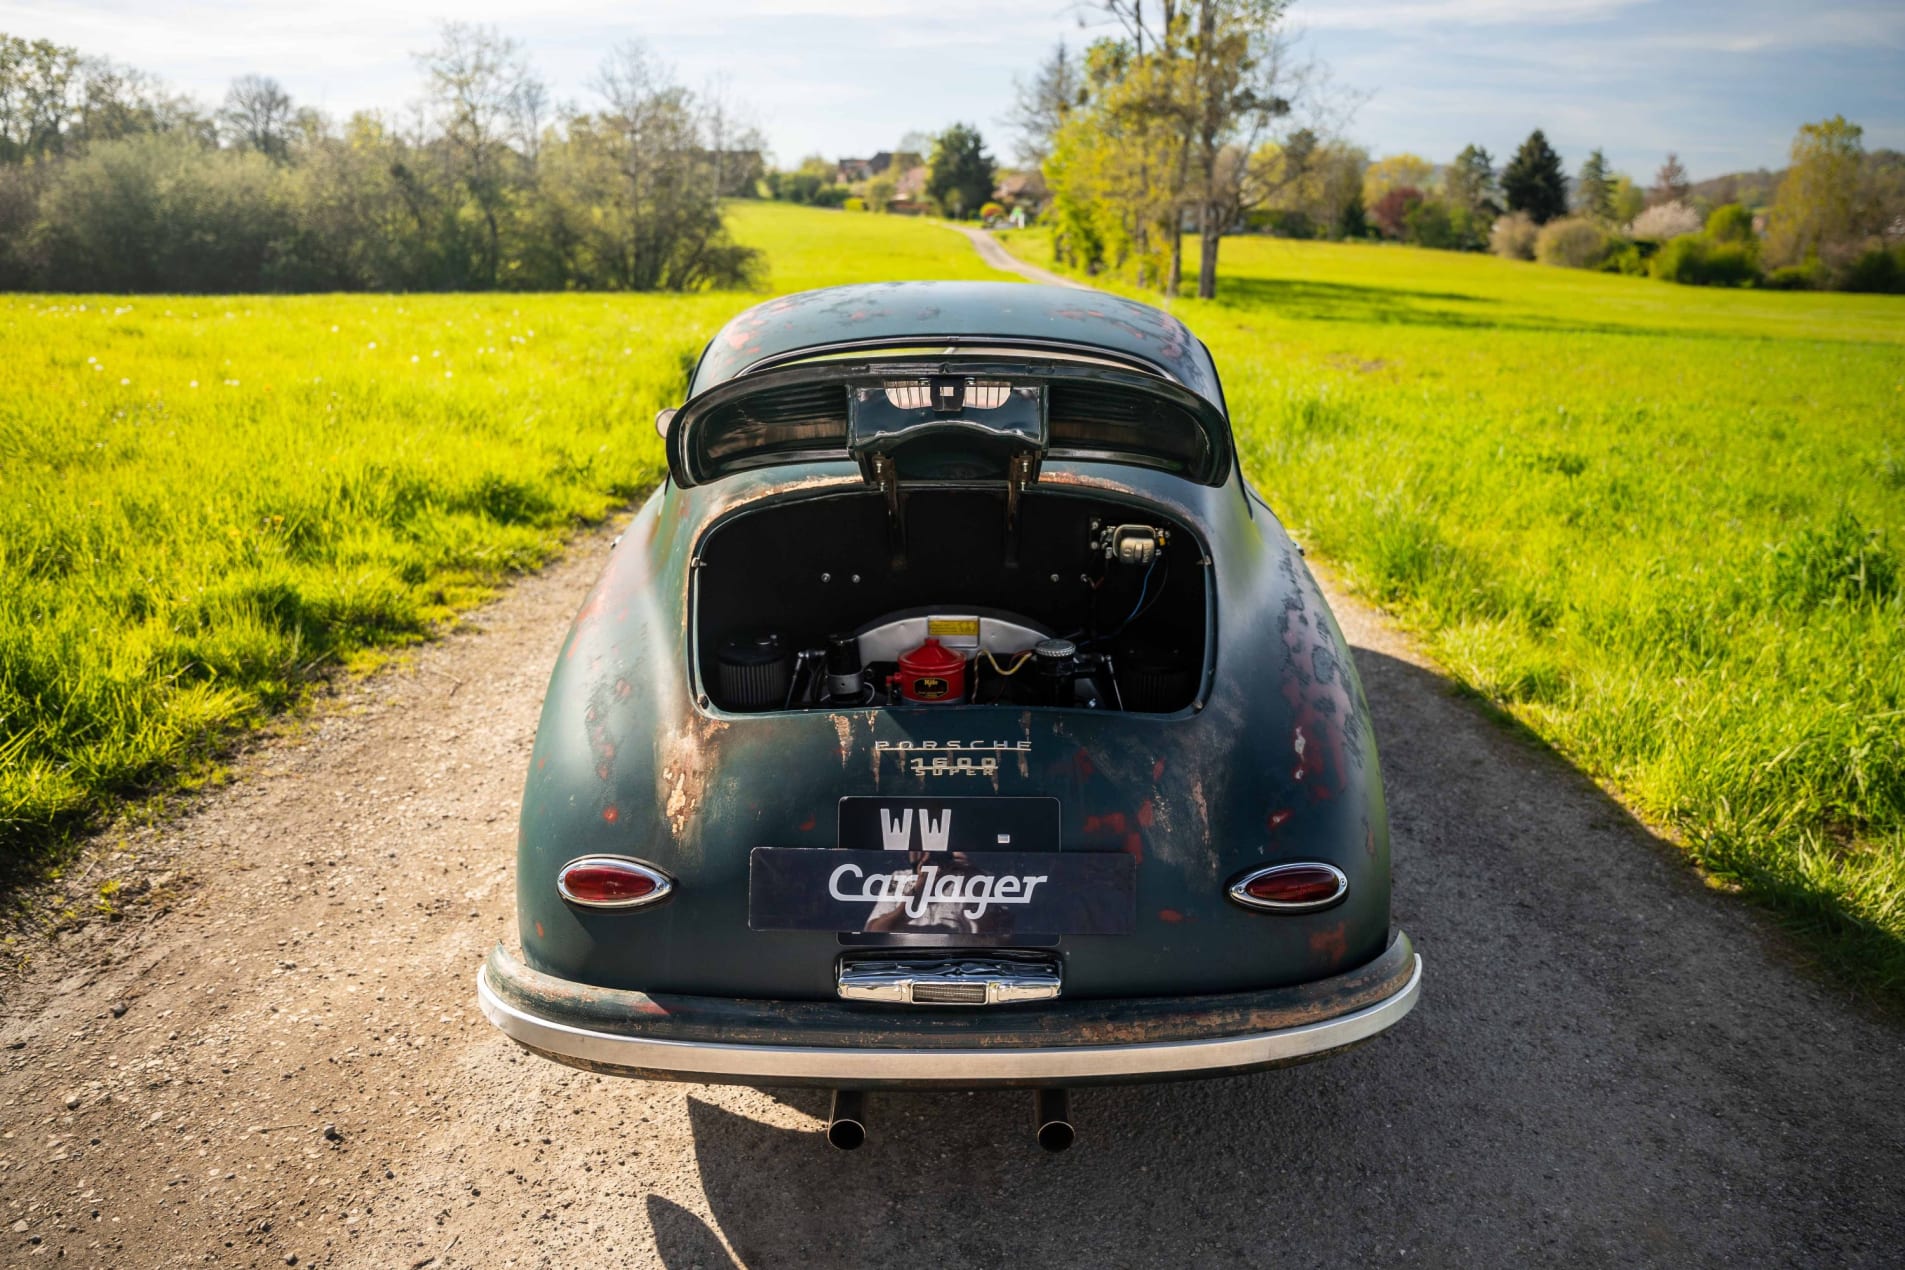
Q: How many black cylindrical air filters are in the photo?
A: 2